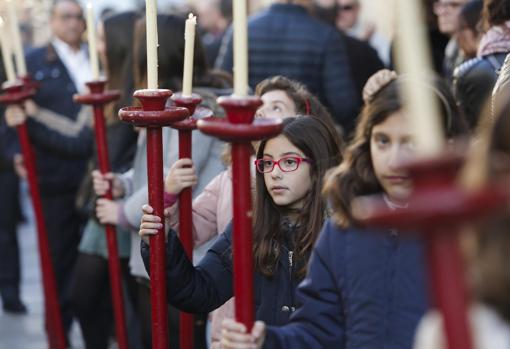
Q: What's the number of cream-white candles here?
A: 7